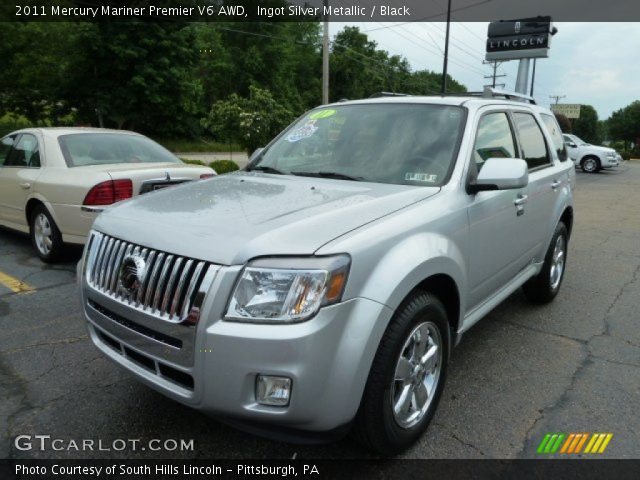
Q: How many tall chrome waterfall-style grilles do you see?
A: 1